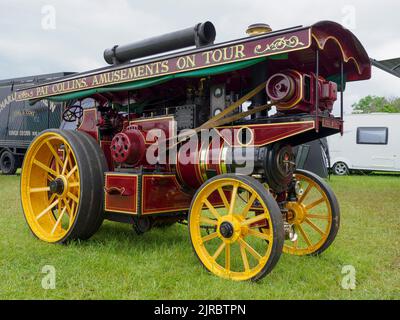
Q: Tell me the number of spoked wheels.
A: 3